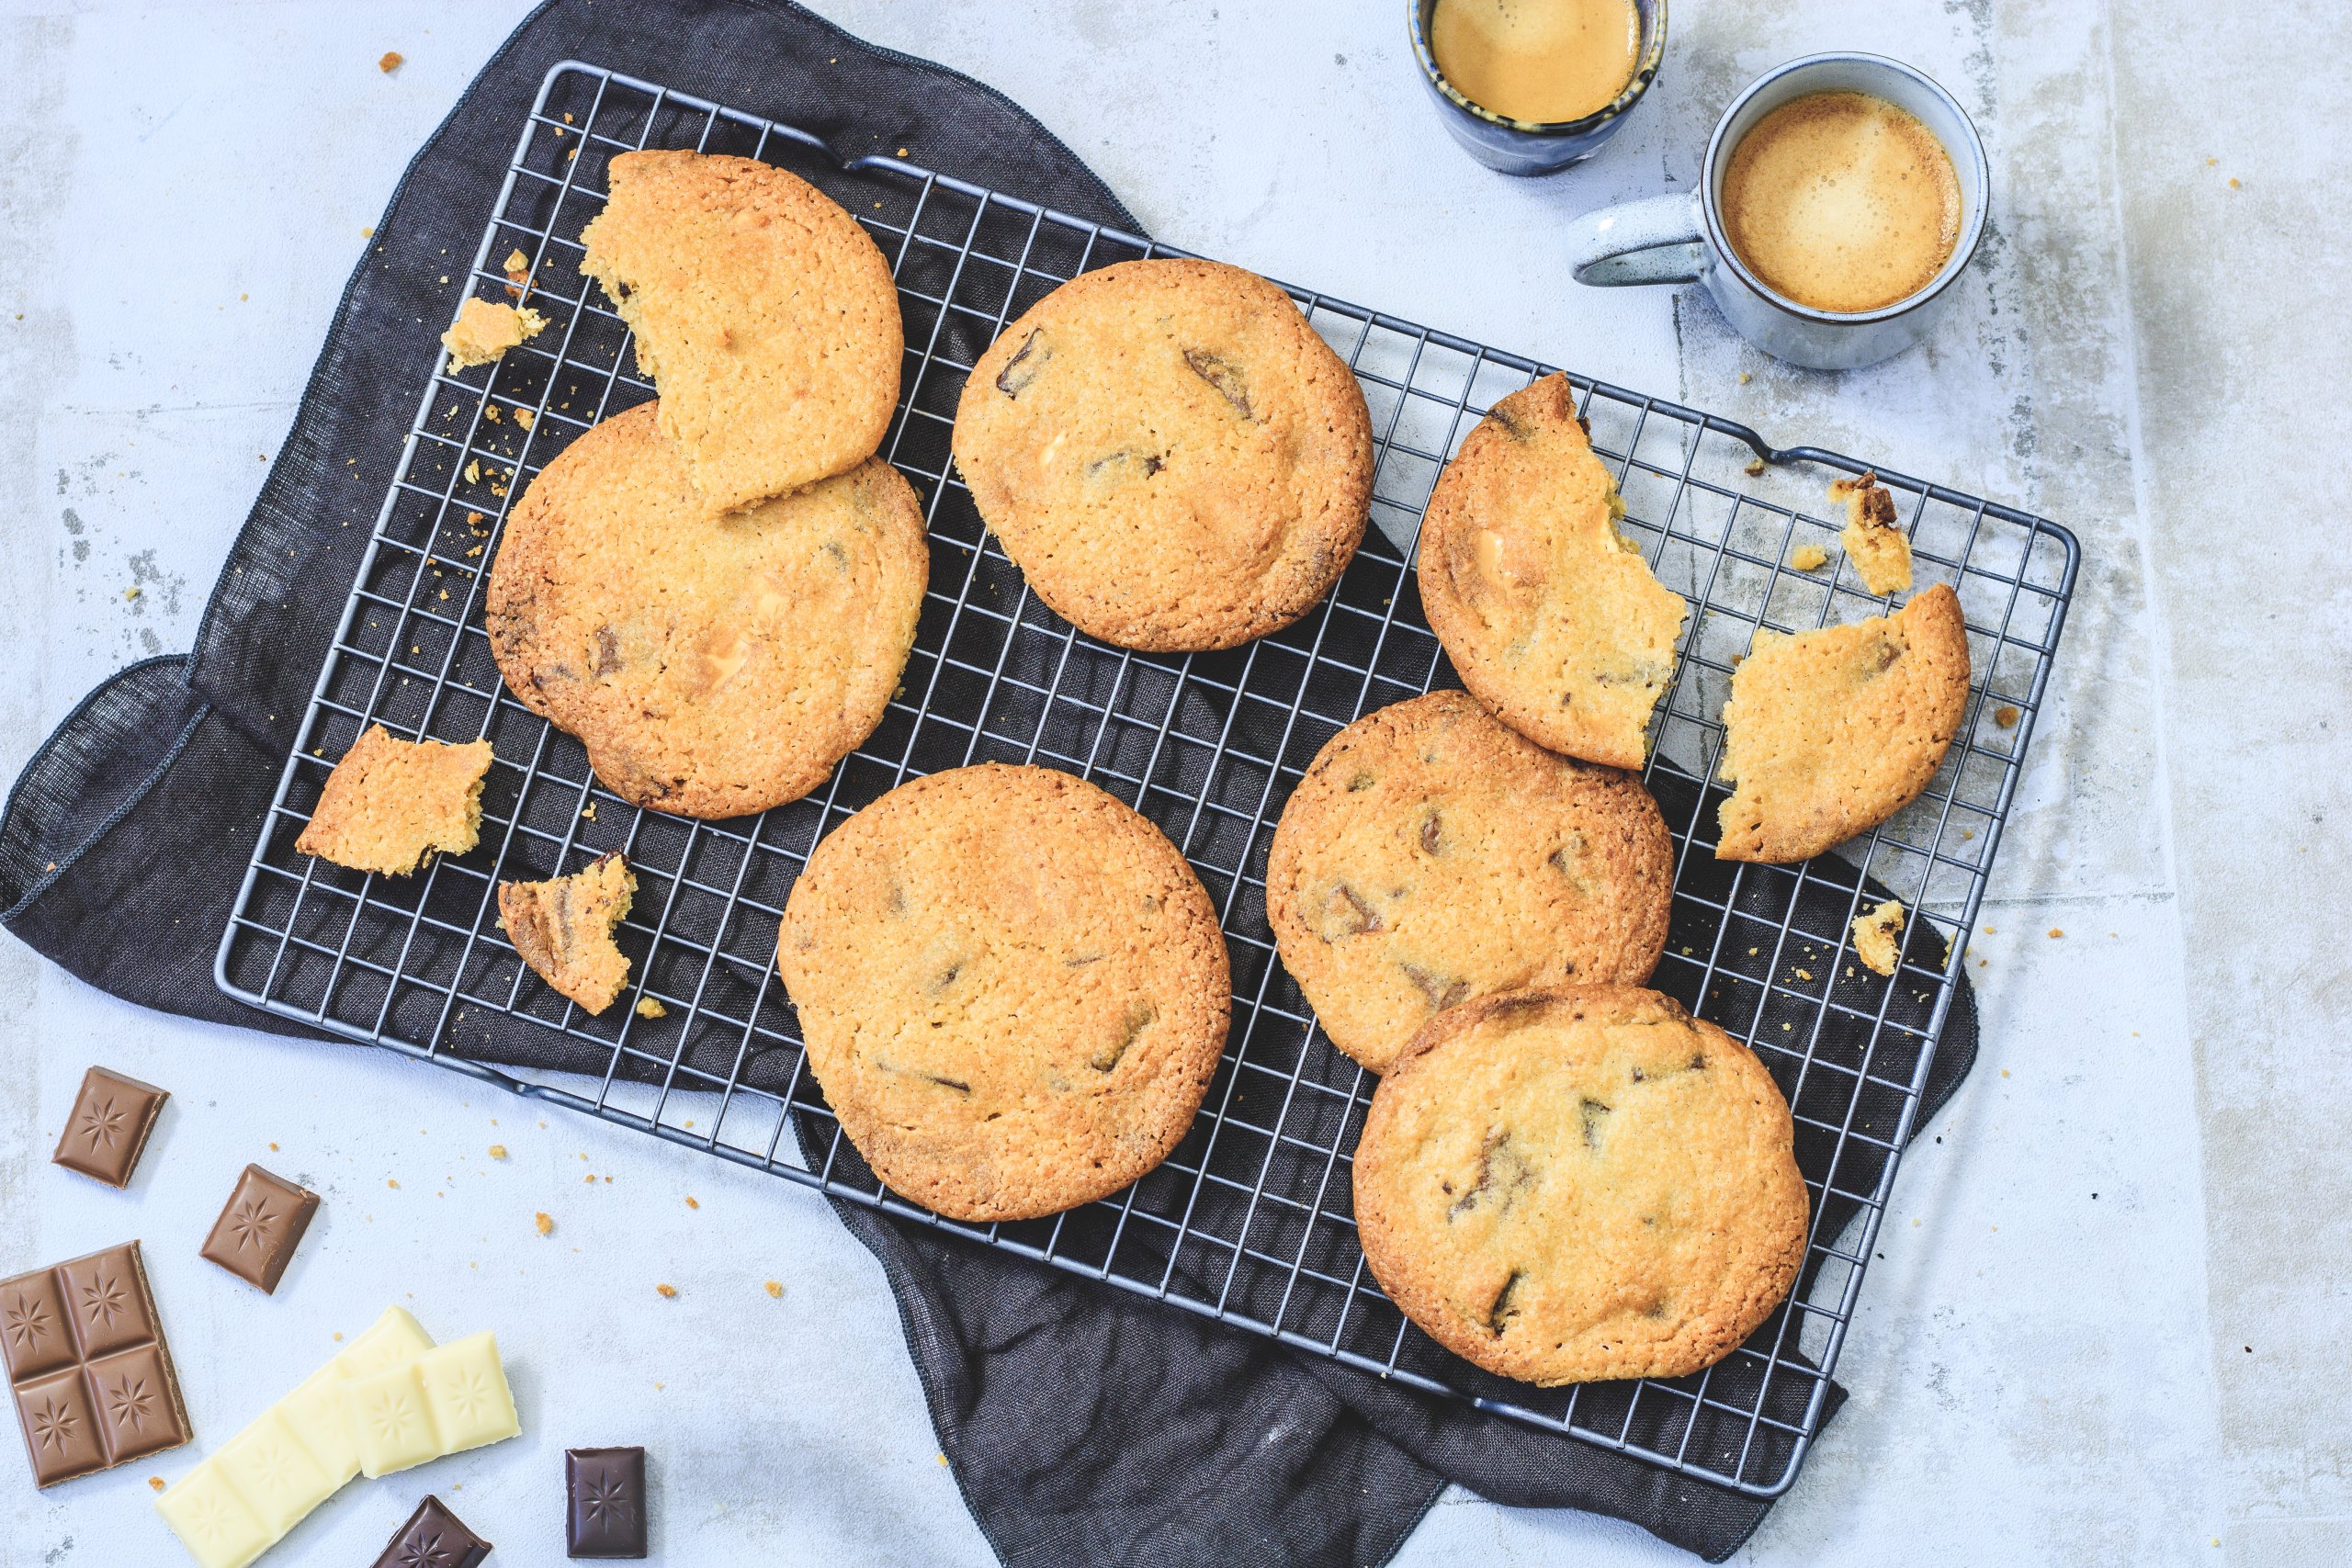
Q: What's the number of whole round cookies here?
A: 5